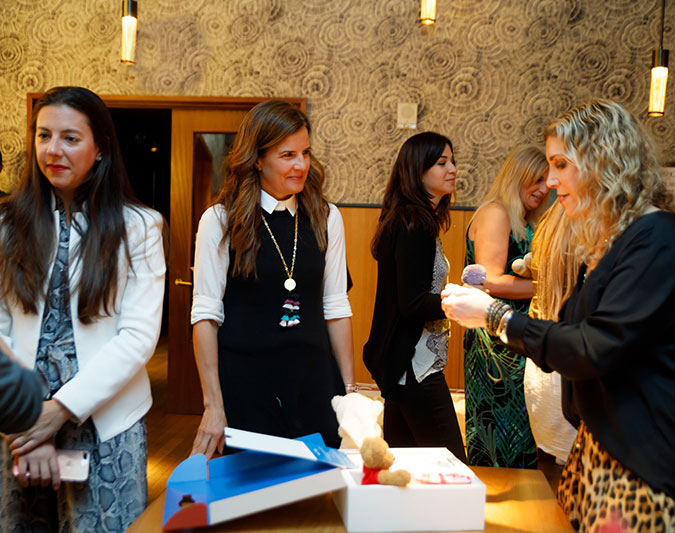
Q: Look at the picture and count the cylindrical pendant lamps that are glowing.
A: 3